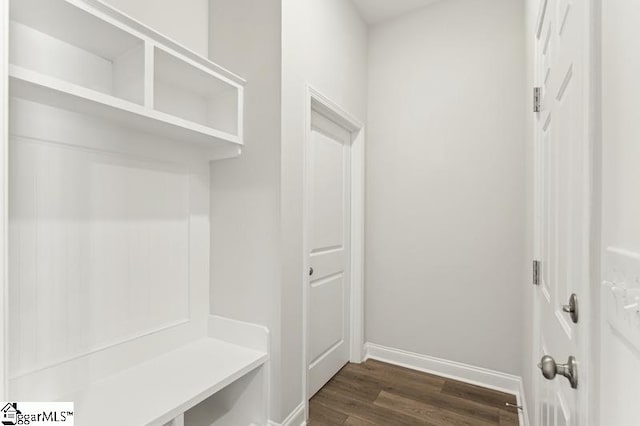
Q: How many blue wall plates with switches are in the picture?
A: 0